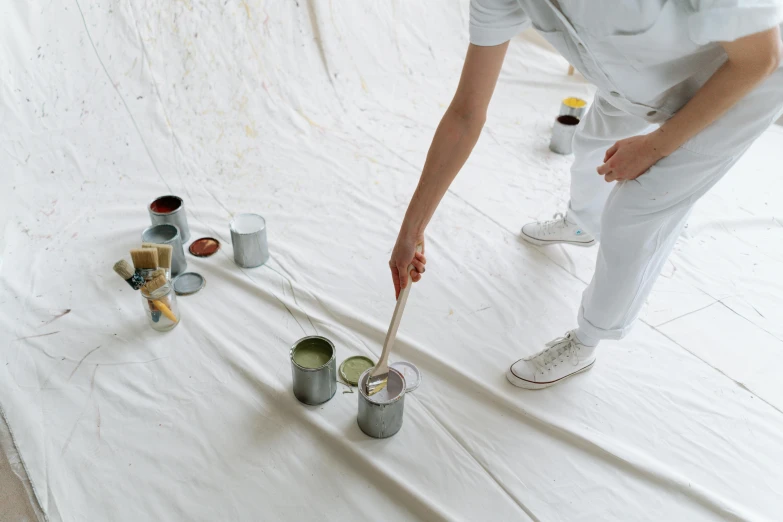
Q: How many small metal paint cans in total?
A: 7